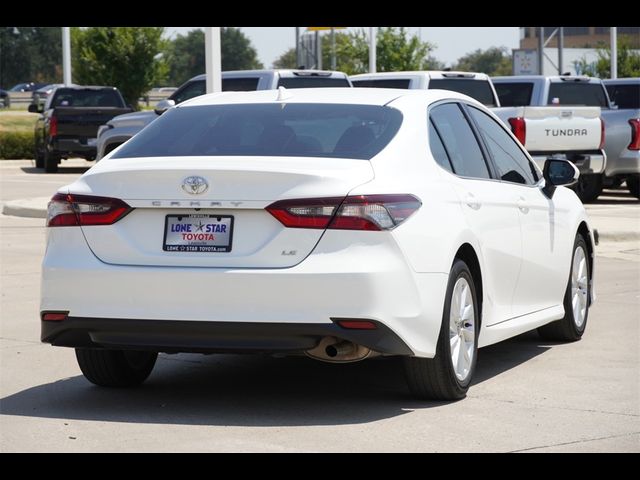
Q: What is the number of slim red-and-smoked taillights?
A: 2